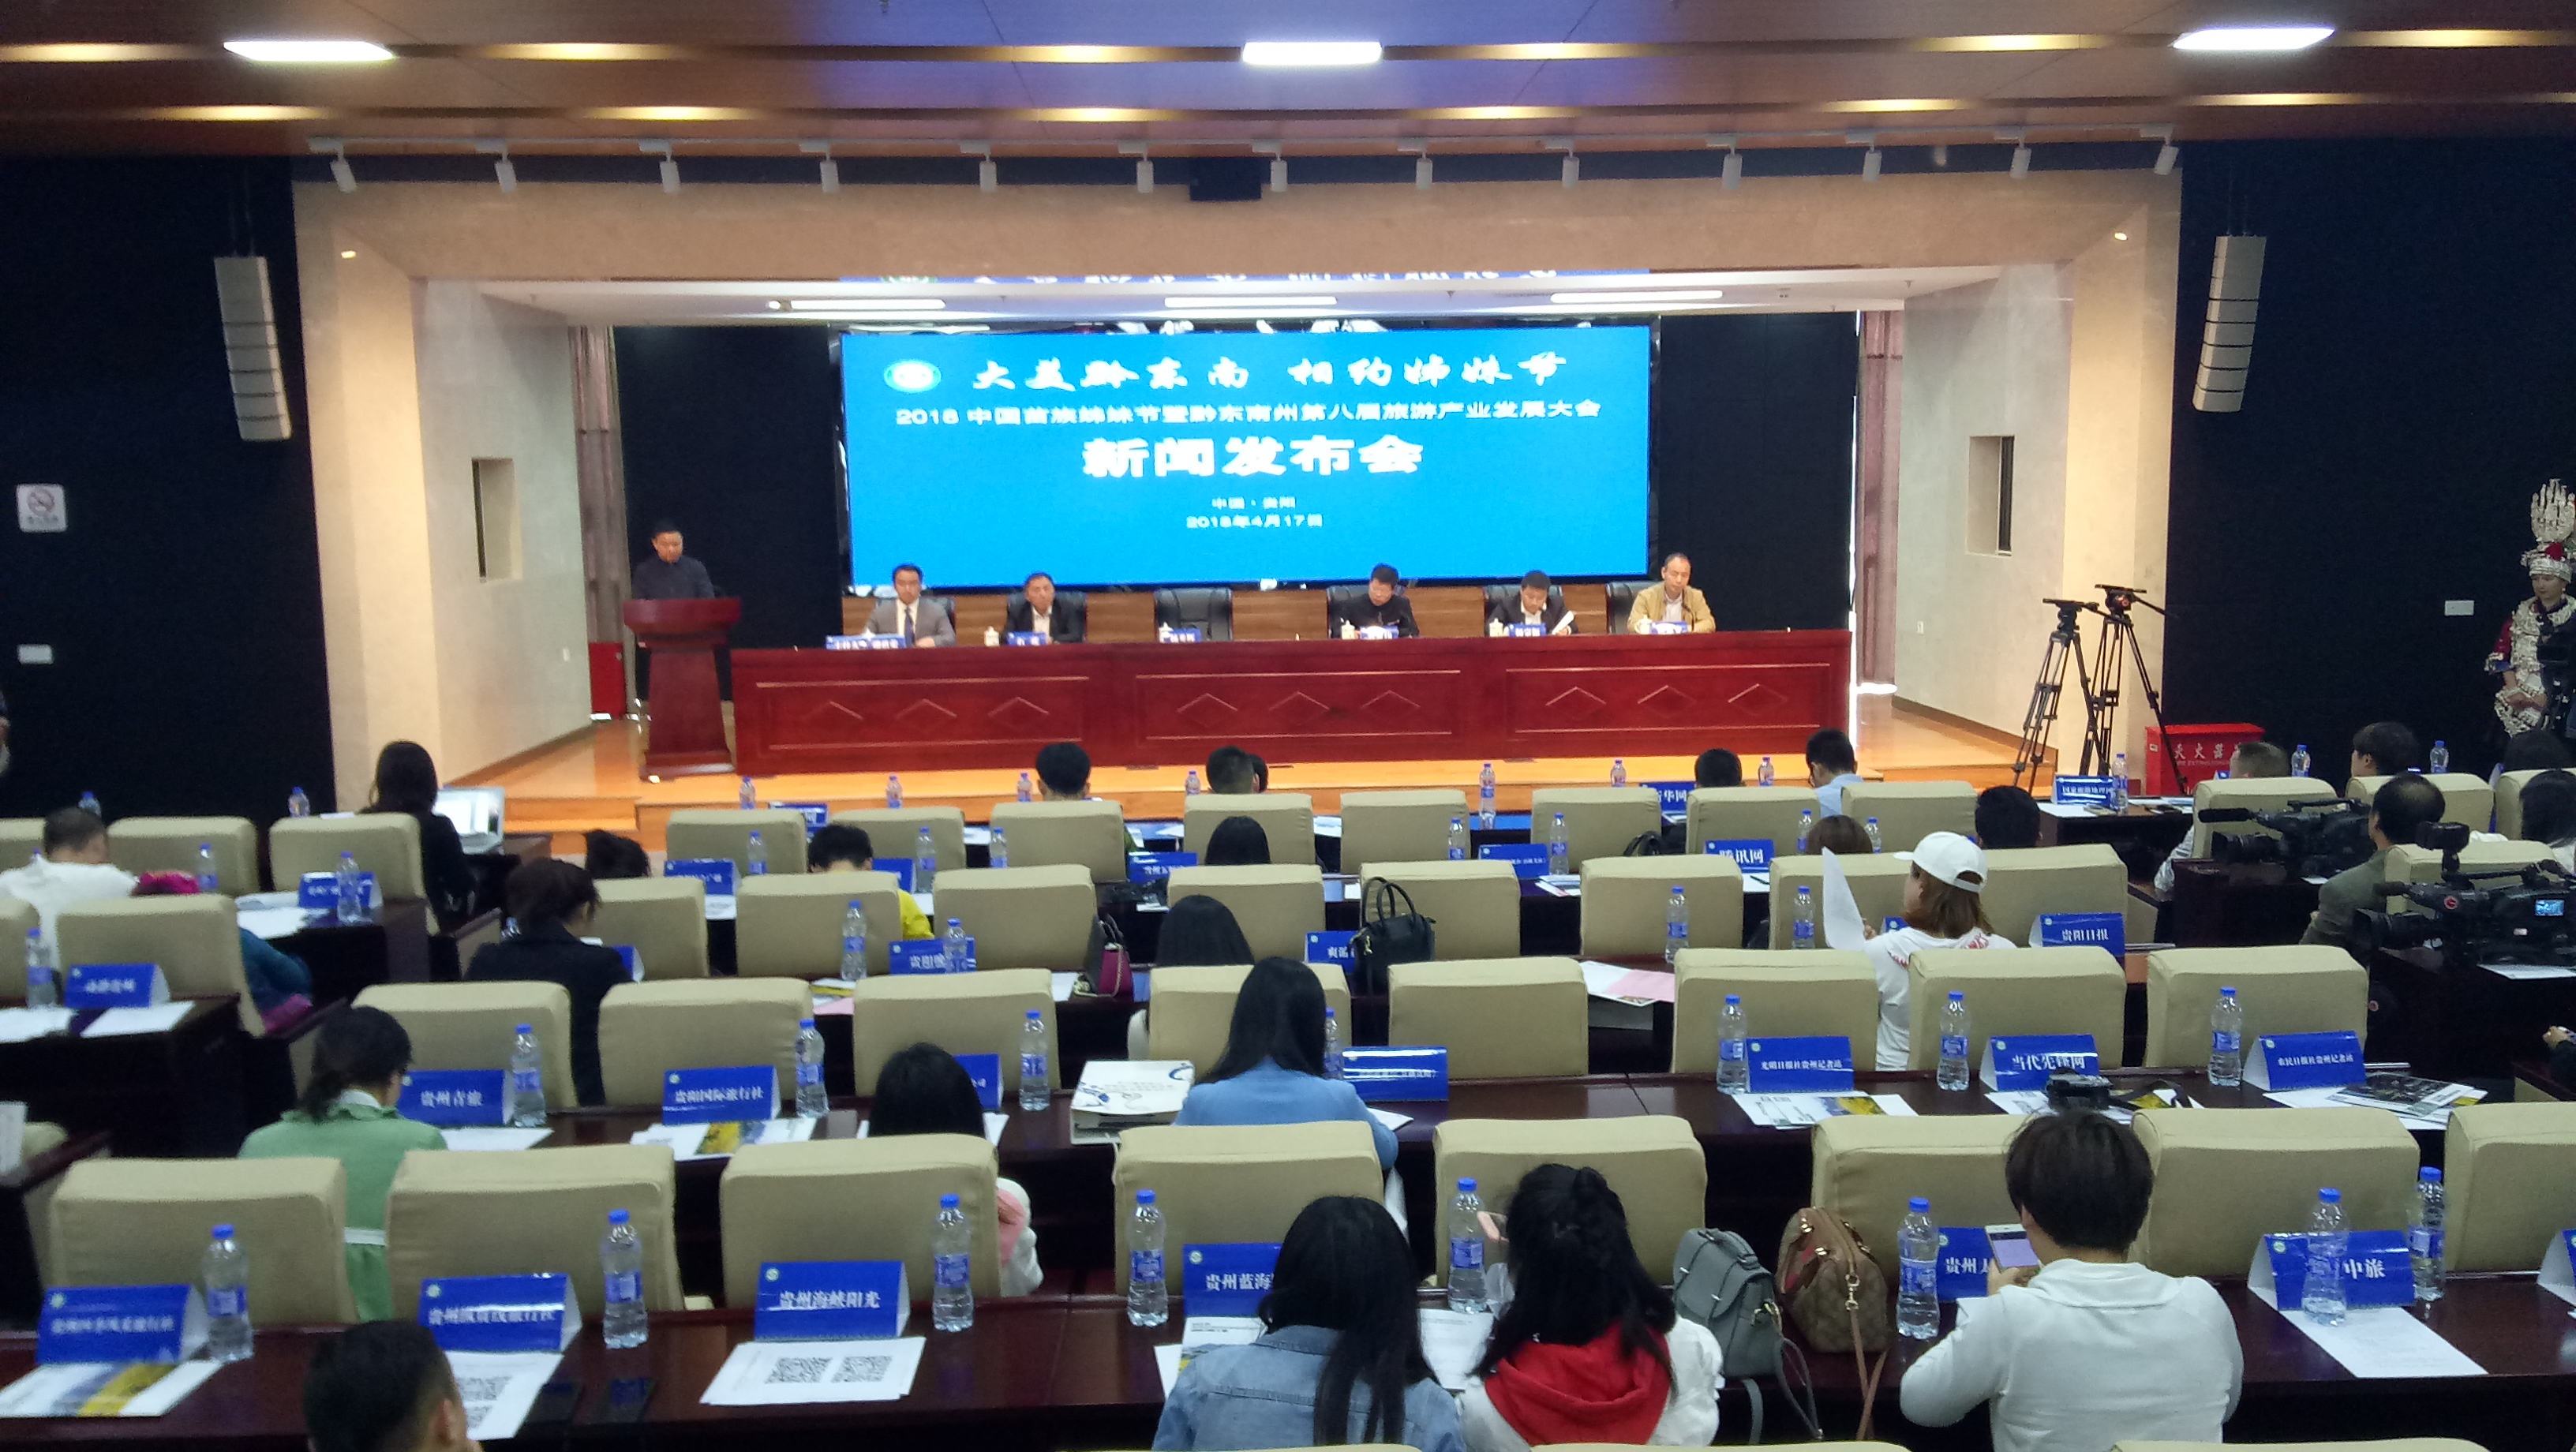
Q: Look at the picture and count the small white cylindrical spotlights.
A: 13